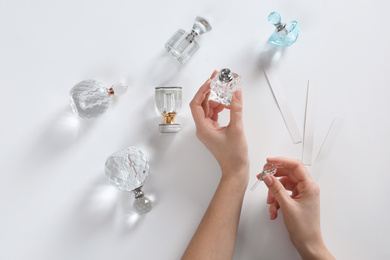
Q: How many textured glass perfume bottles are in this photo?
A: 3